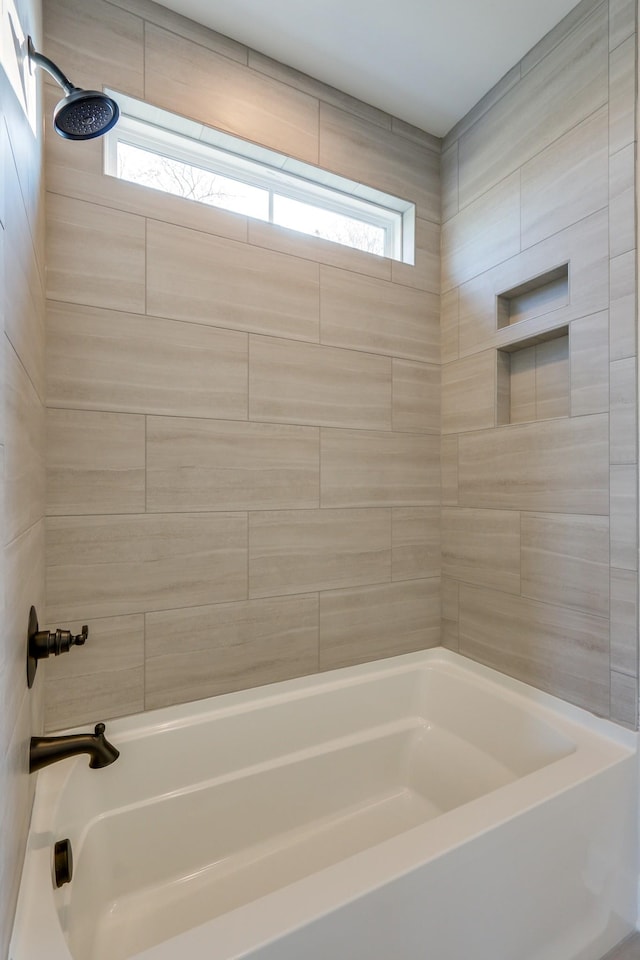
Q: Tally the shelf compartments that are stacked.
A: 2